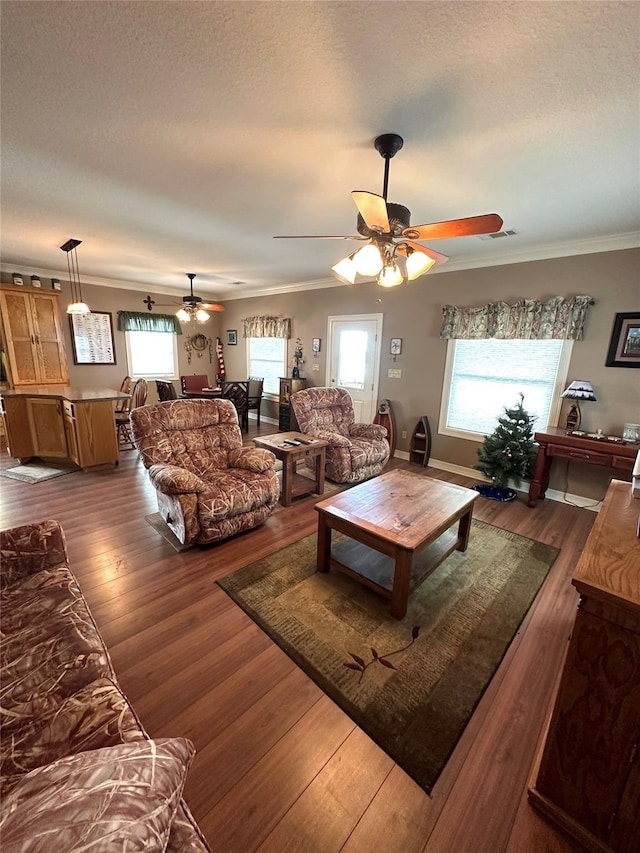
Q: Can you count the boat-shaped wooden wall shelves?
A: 2